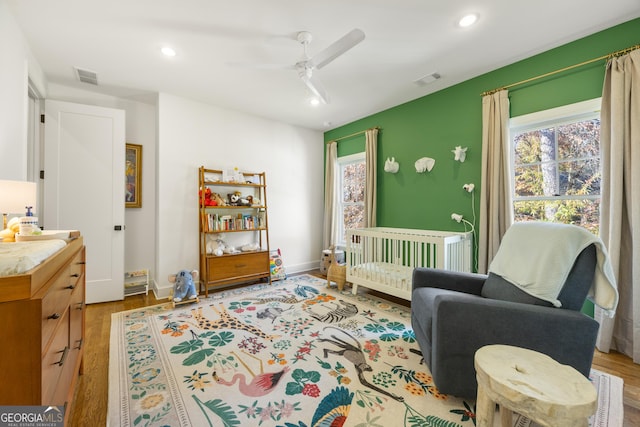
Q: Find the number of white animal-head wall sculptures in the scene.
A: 3